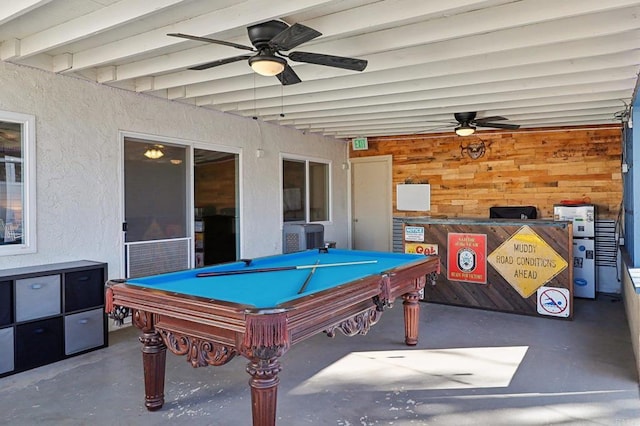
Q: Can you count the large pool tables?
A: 1